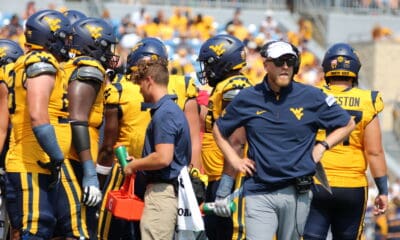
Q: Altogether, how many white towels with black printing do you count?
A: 1